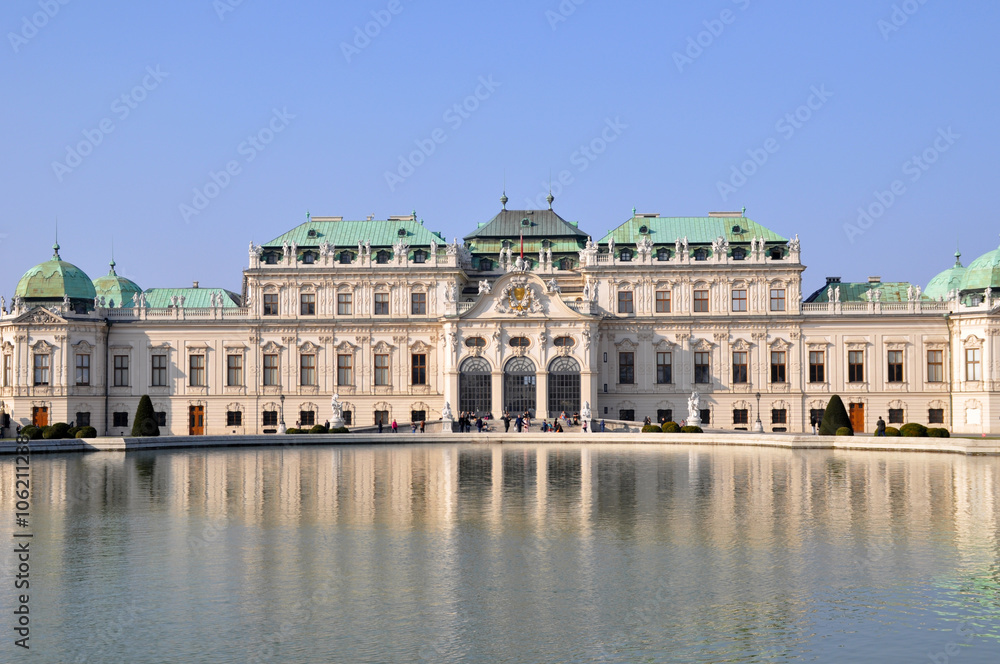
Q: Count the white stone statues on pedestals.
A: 4